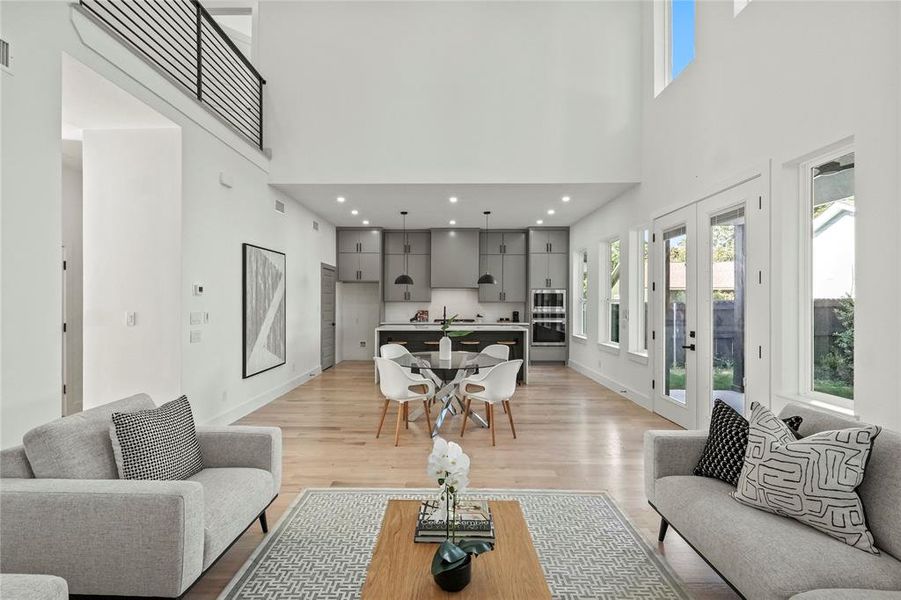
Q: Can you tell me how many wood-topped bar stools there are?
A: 4